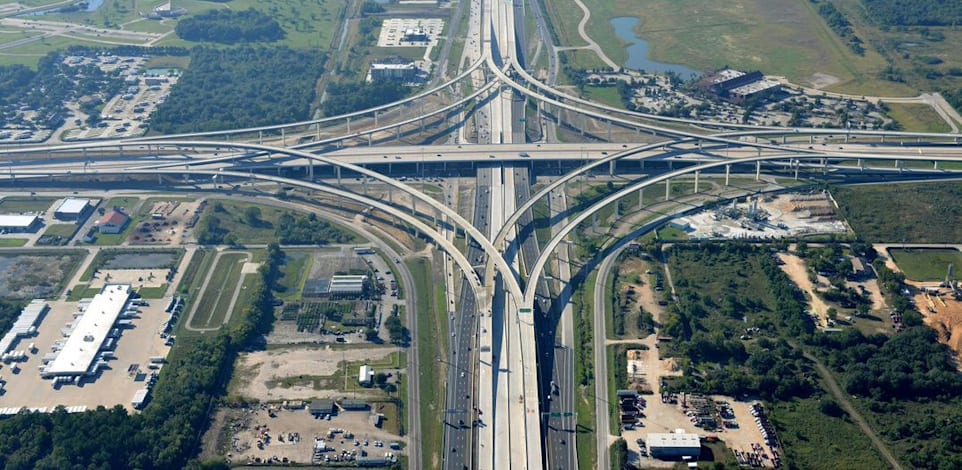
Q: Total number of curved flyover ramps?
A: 8